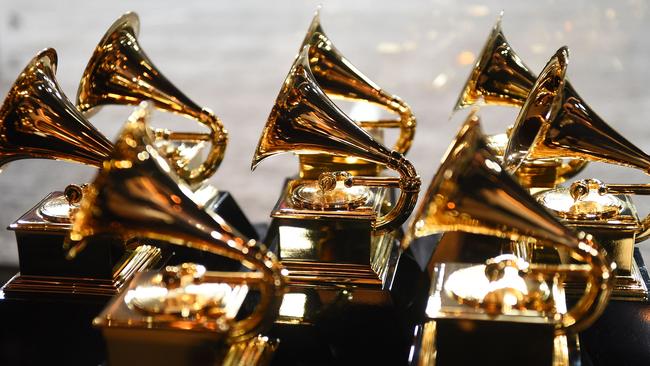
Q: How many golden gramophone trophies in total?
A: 8